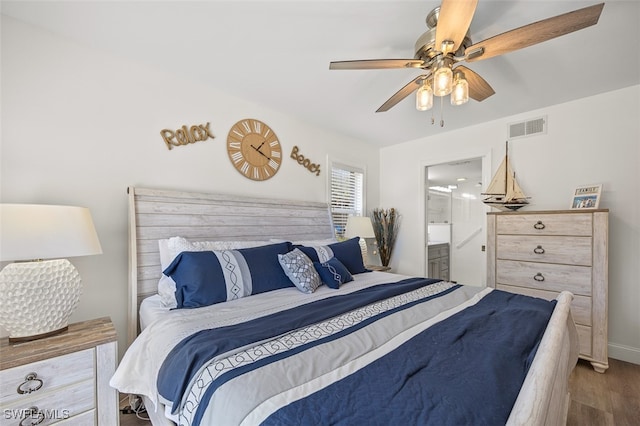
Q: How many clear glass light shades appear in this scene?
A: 3